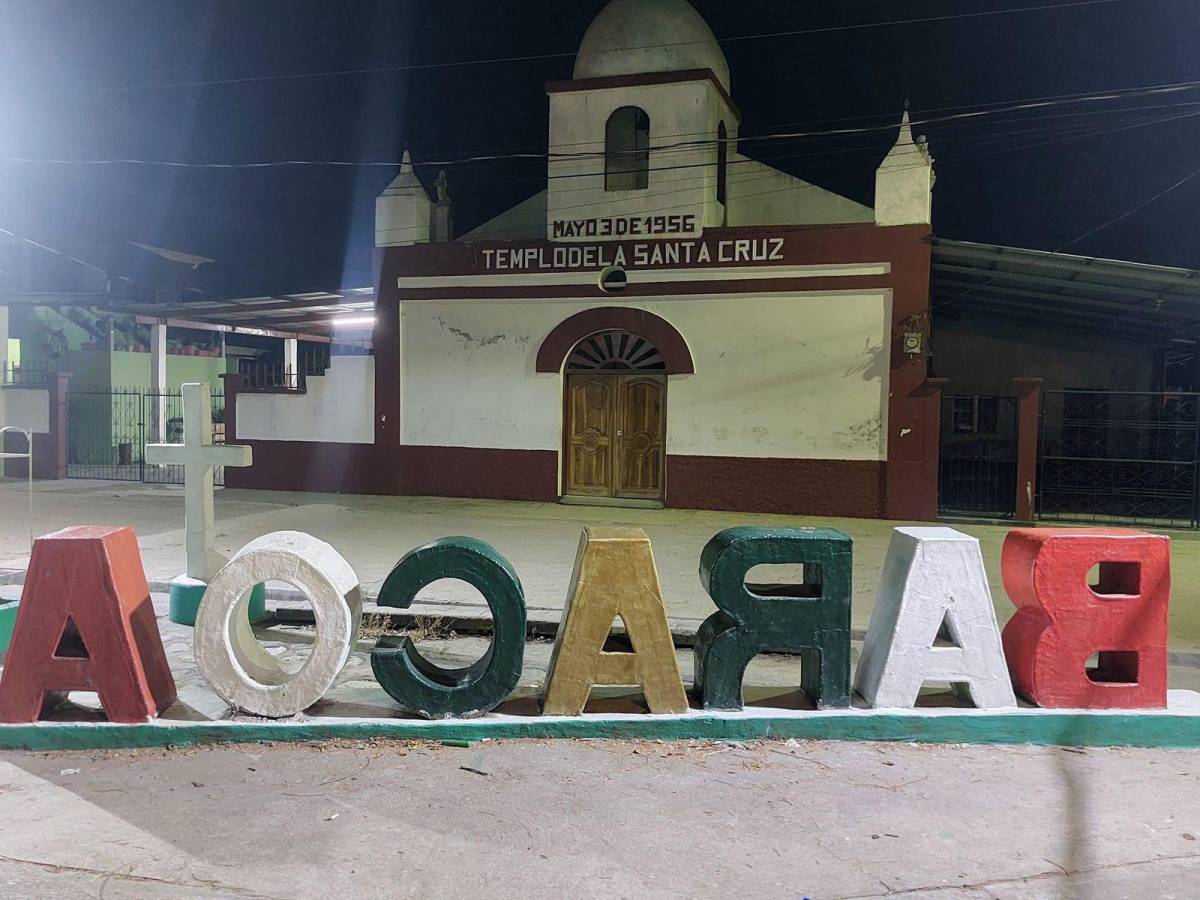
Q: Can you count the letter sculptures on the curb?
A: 7